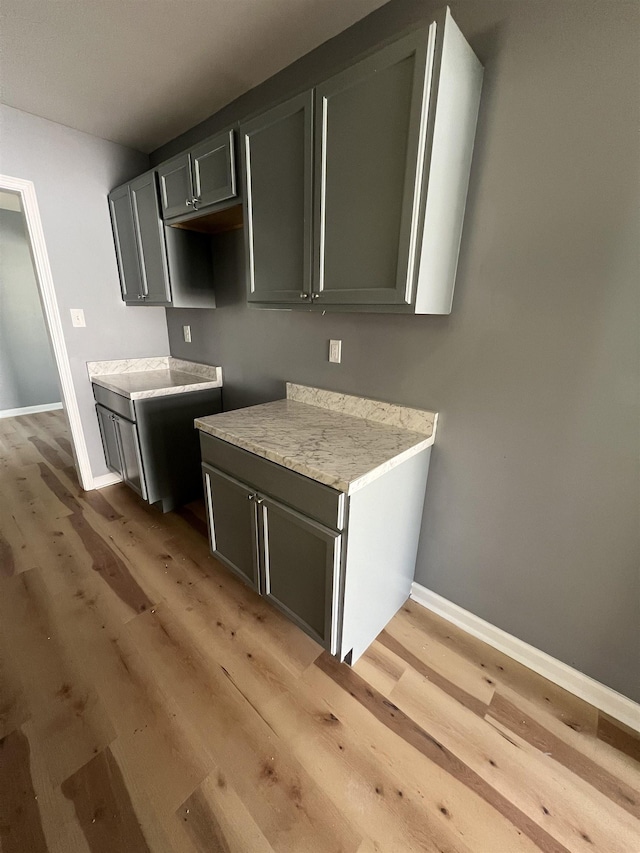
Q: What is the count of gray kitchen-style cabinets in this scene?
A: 5